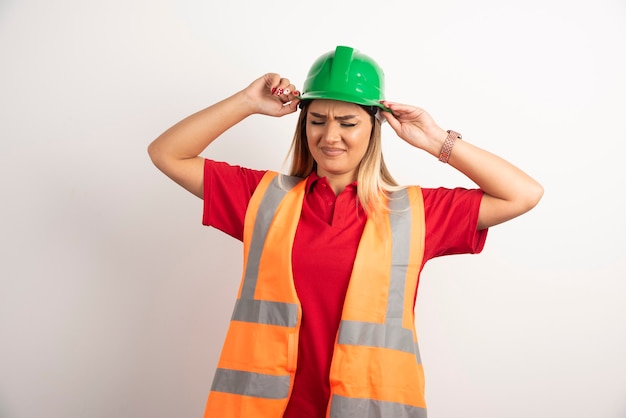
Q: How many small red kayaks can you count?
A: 0